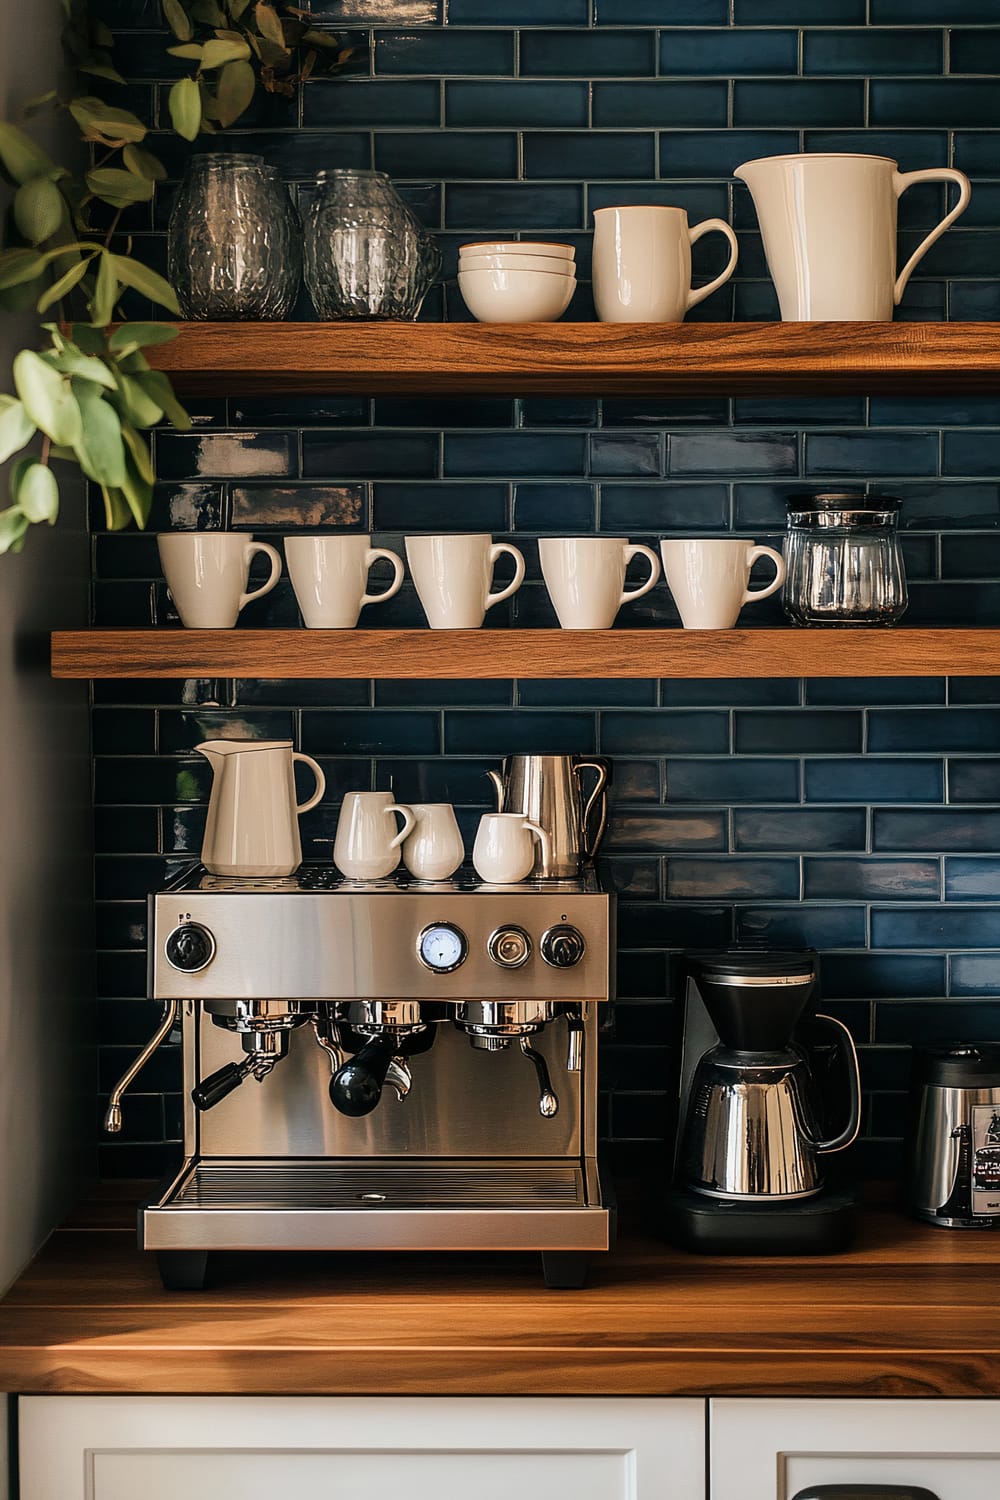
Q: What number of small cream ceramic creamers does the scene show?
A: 3